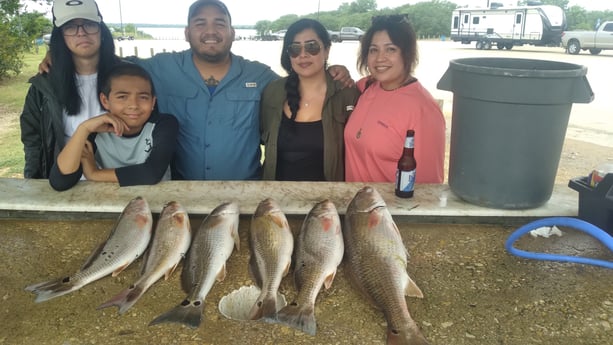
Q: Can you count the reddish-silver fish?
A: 6